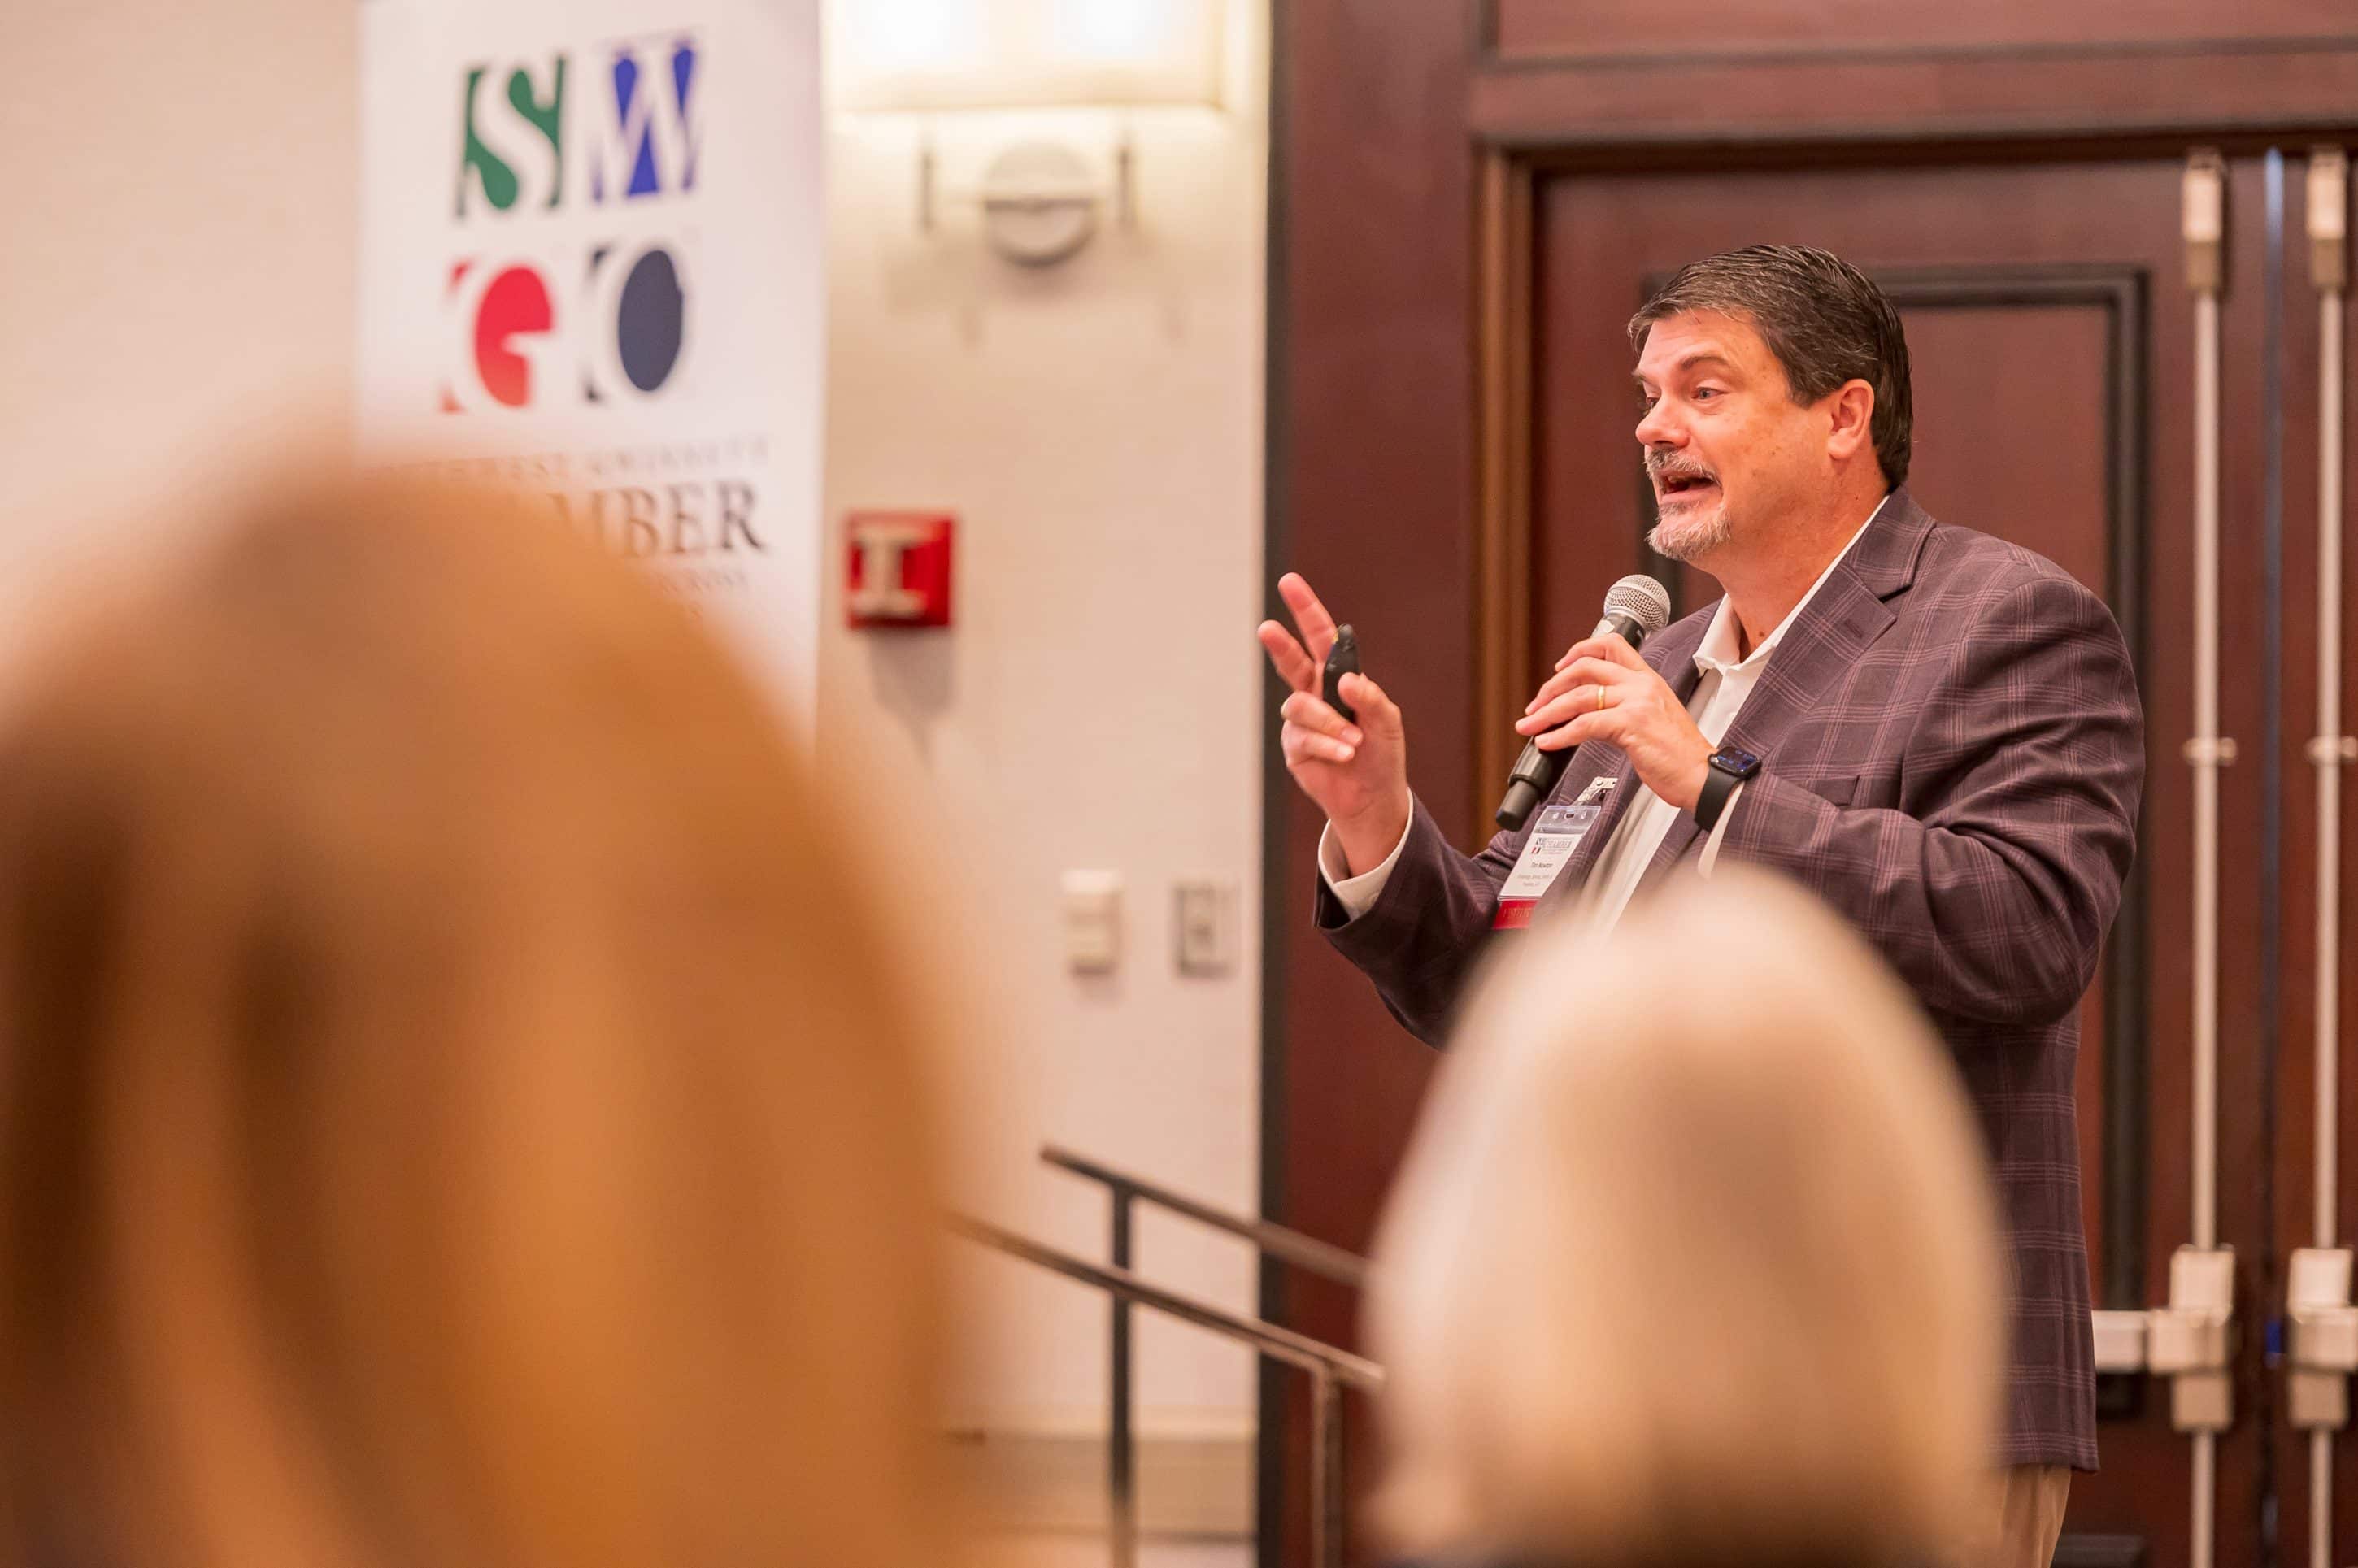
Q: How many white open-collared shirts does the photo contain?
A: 1